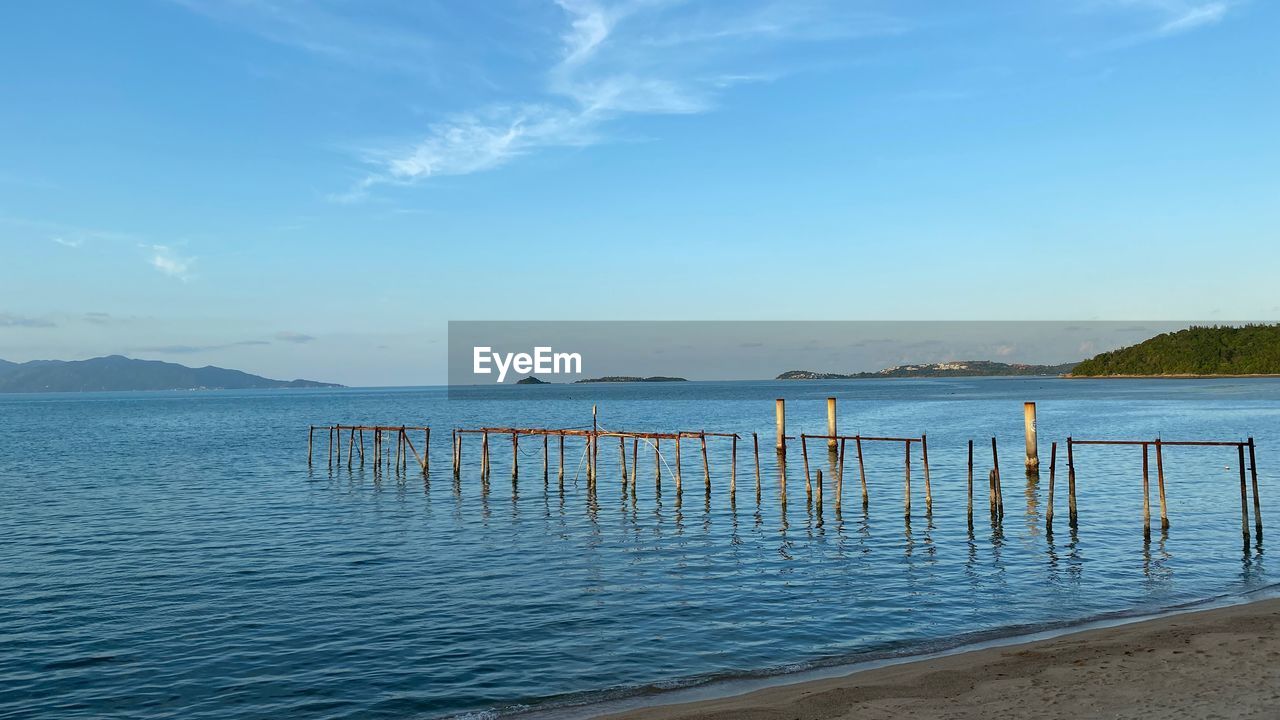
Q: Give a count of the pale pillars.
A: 3